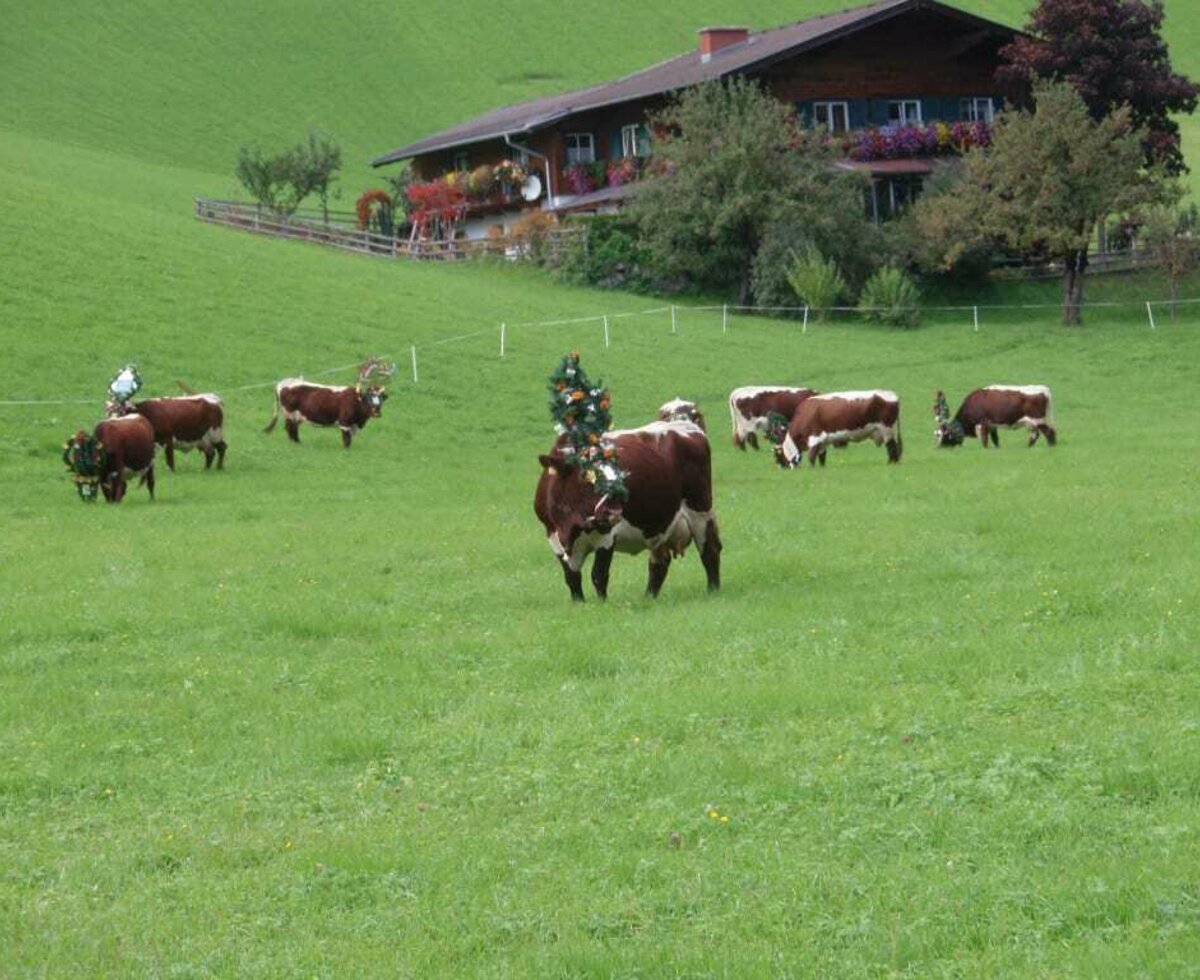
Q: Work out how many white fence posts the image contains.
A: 8